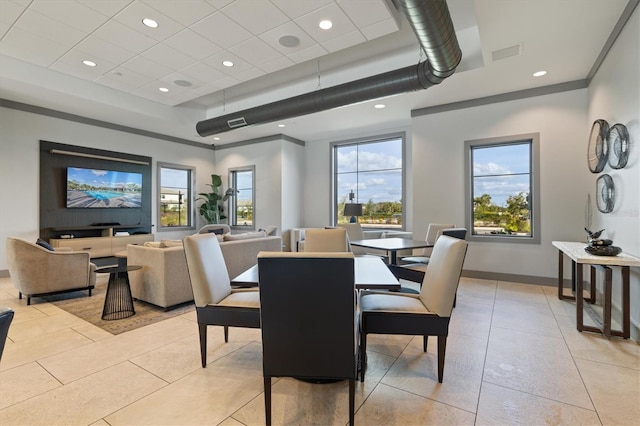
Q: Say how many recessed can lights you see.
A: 9